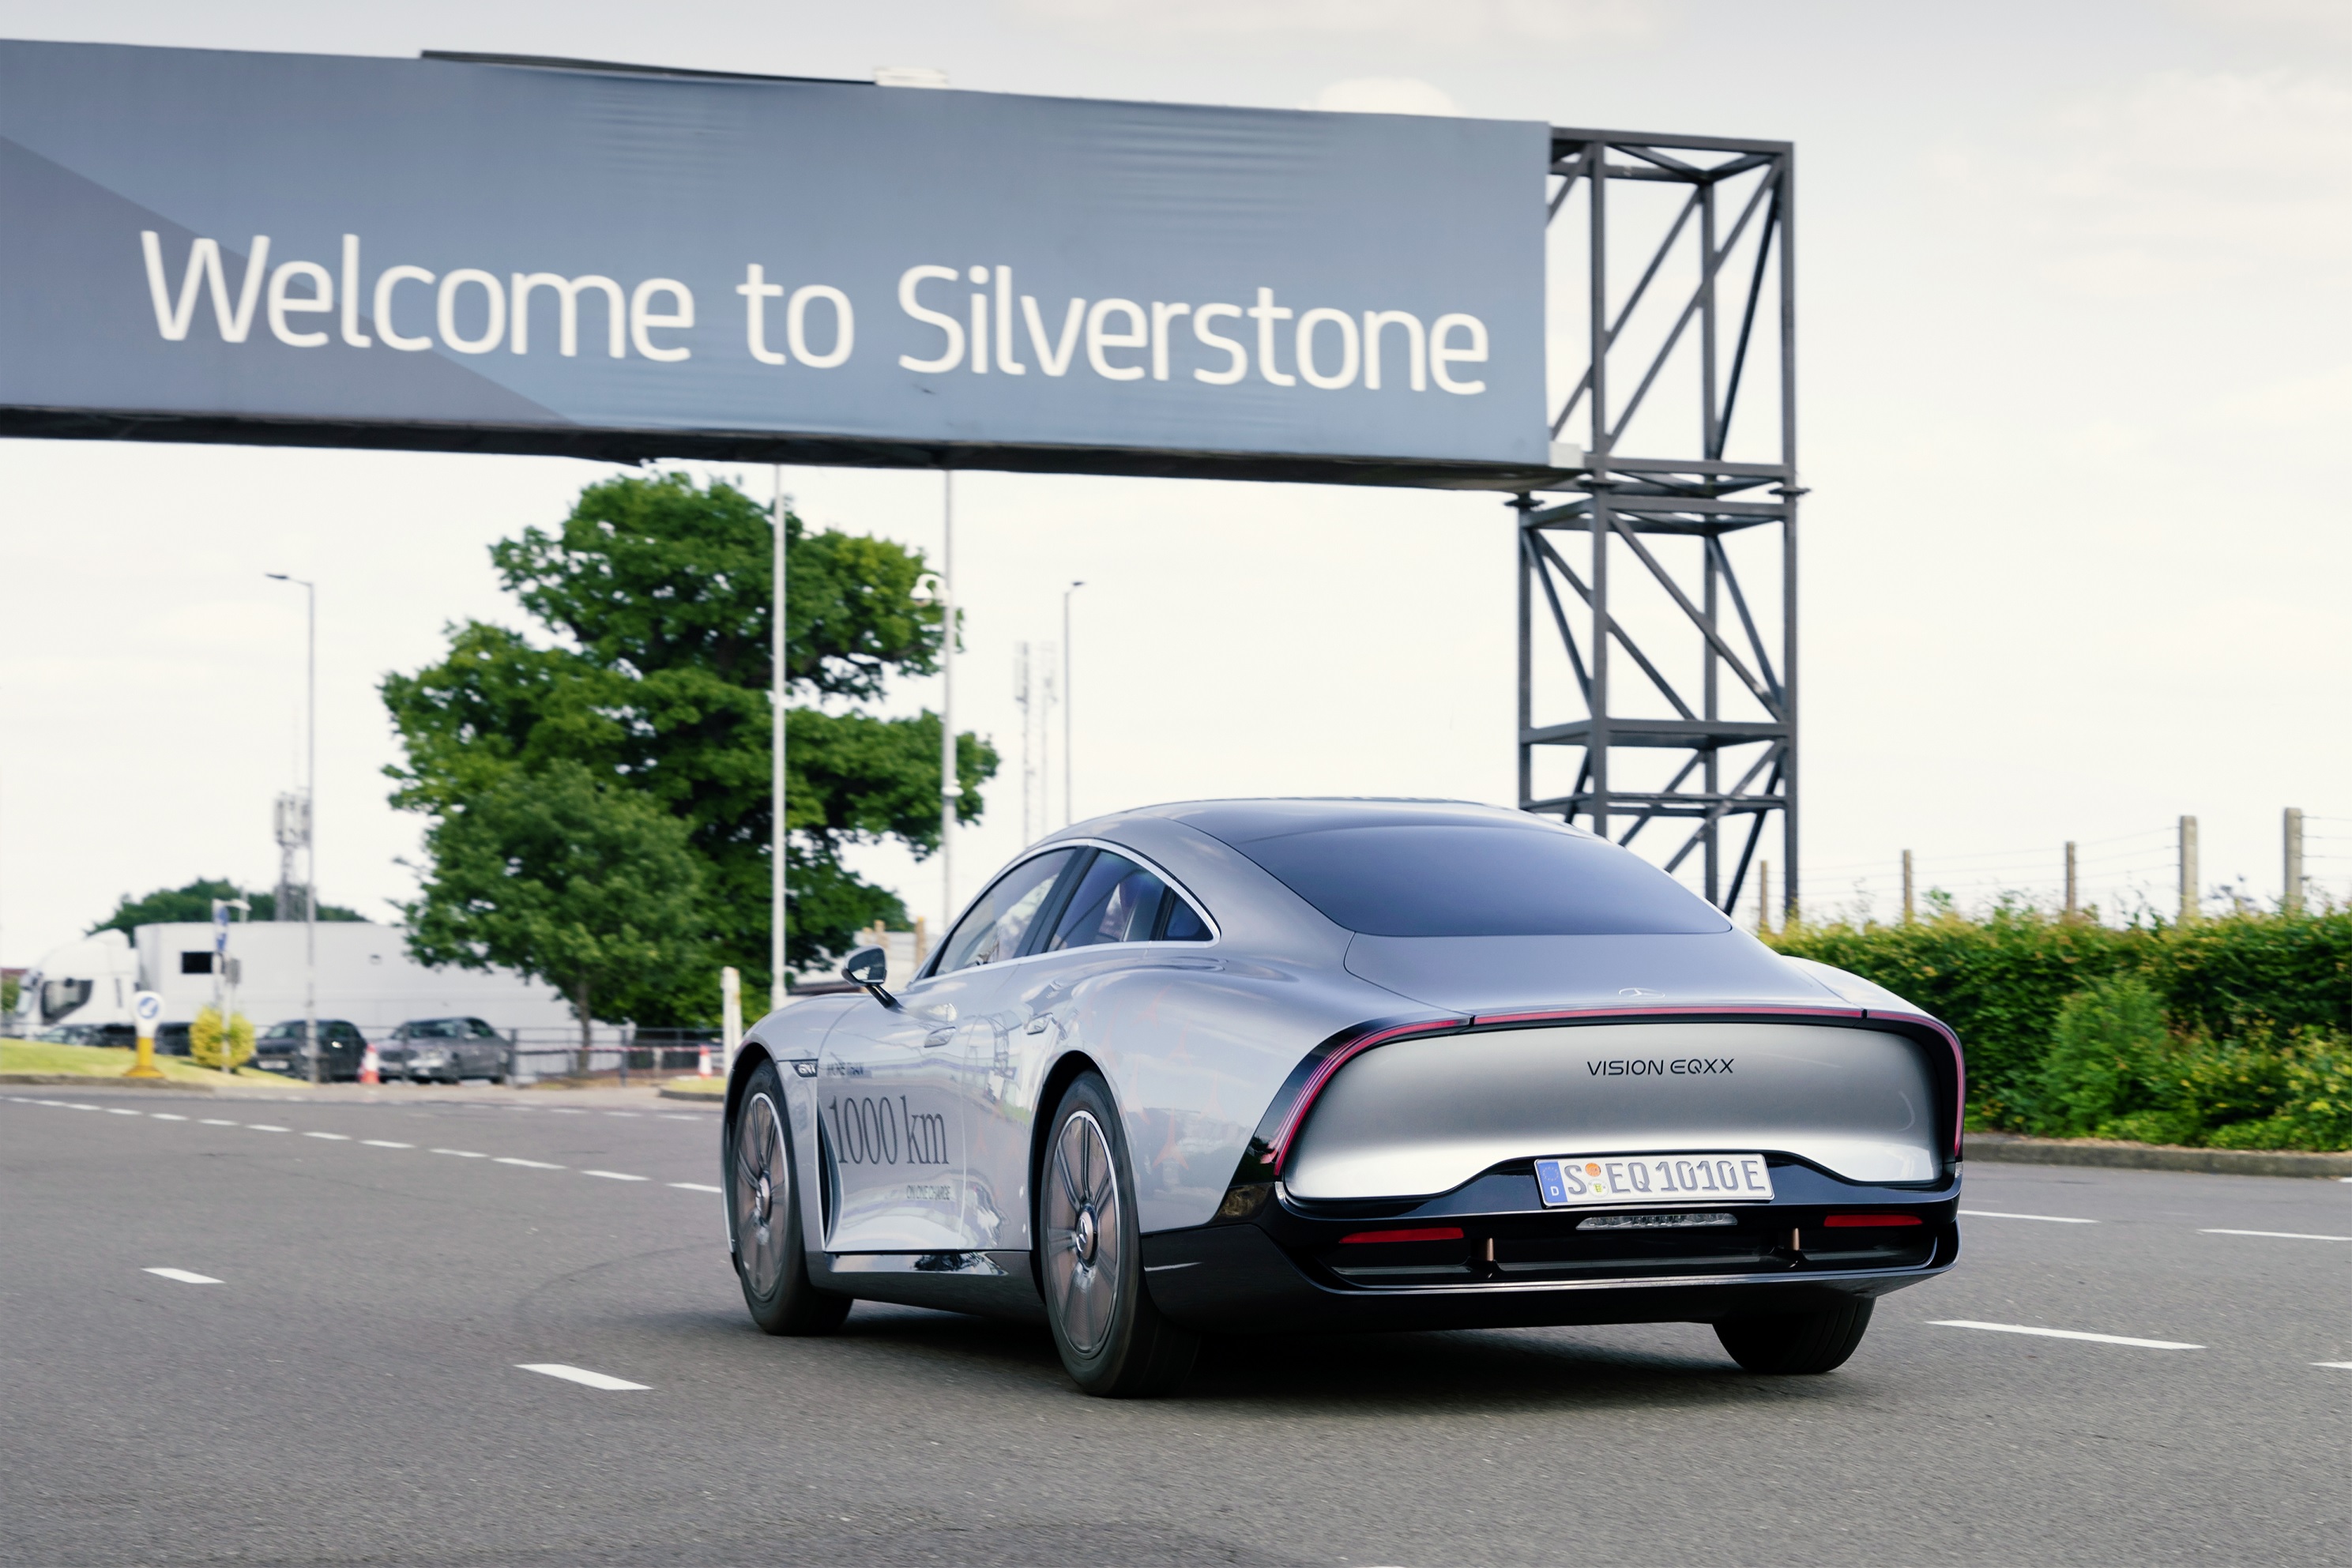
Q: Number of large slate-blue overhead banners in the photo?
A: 1